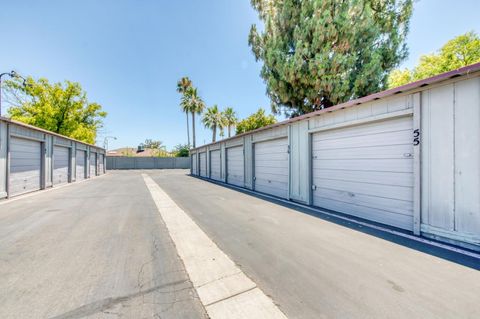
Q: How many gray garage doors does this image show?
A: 11